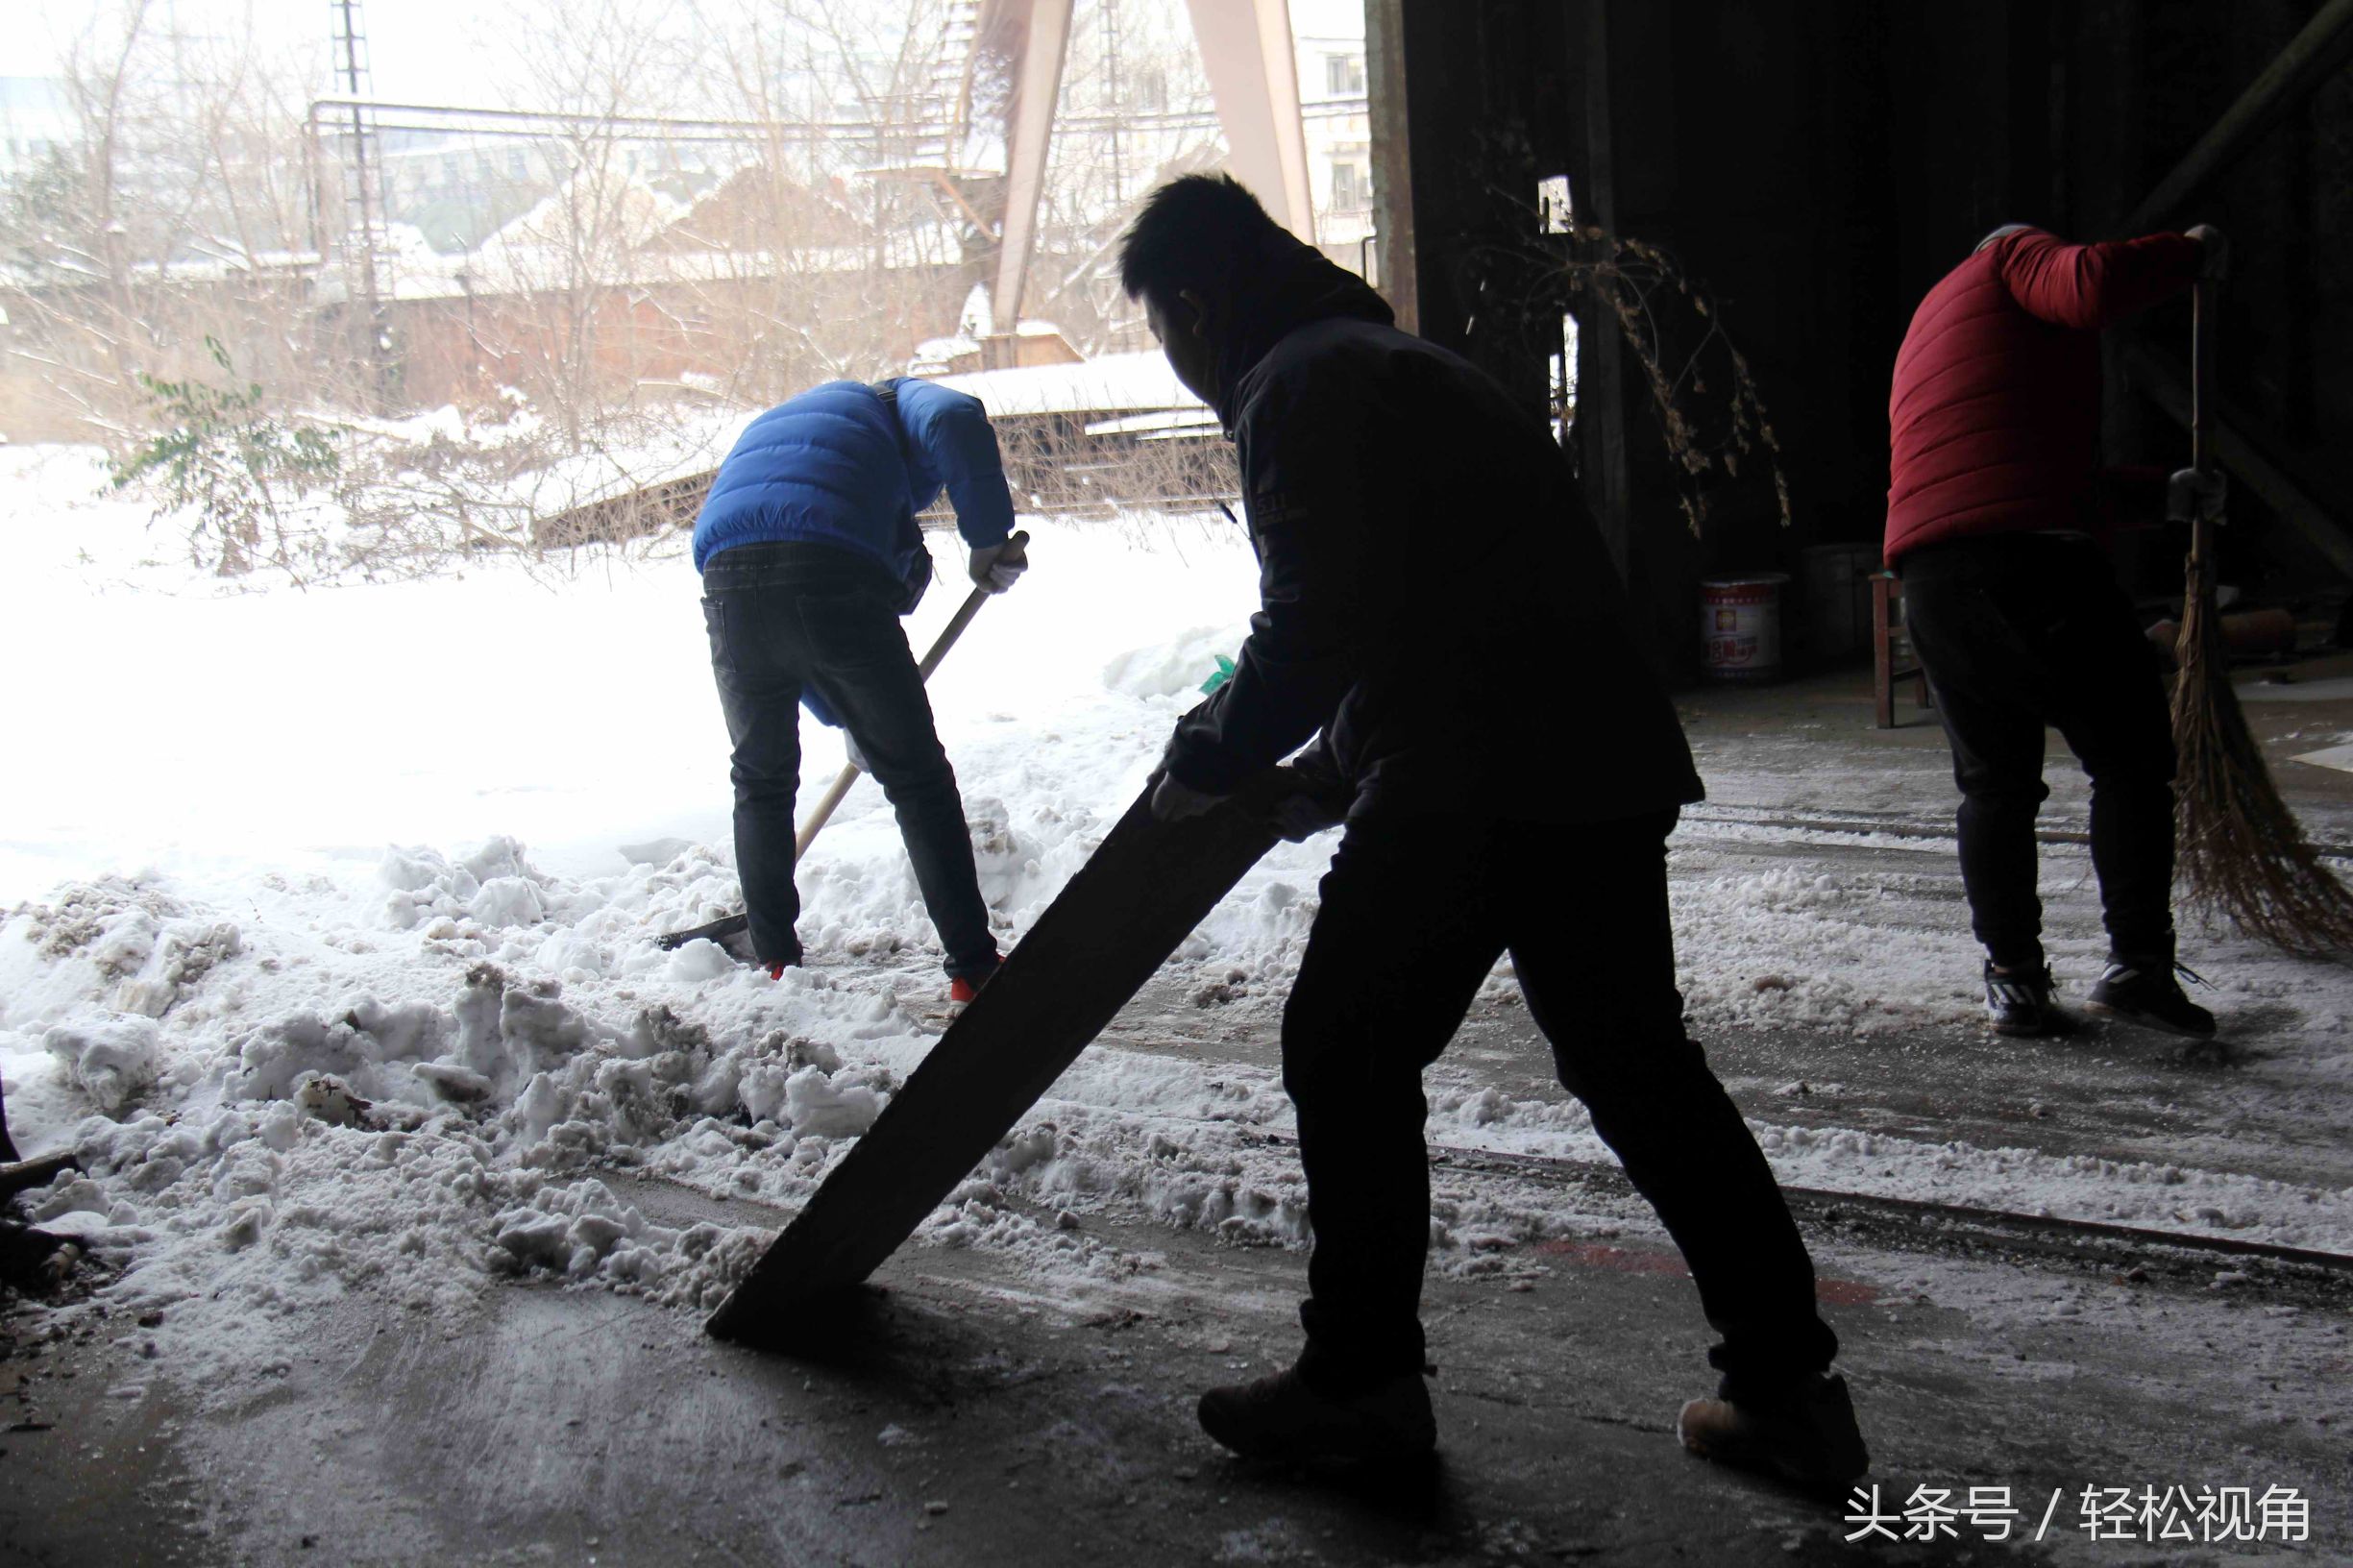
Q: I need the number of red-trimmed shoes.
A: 2